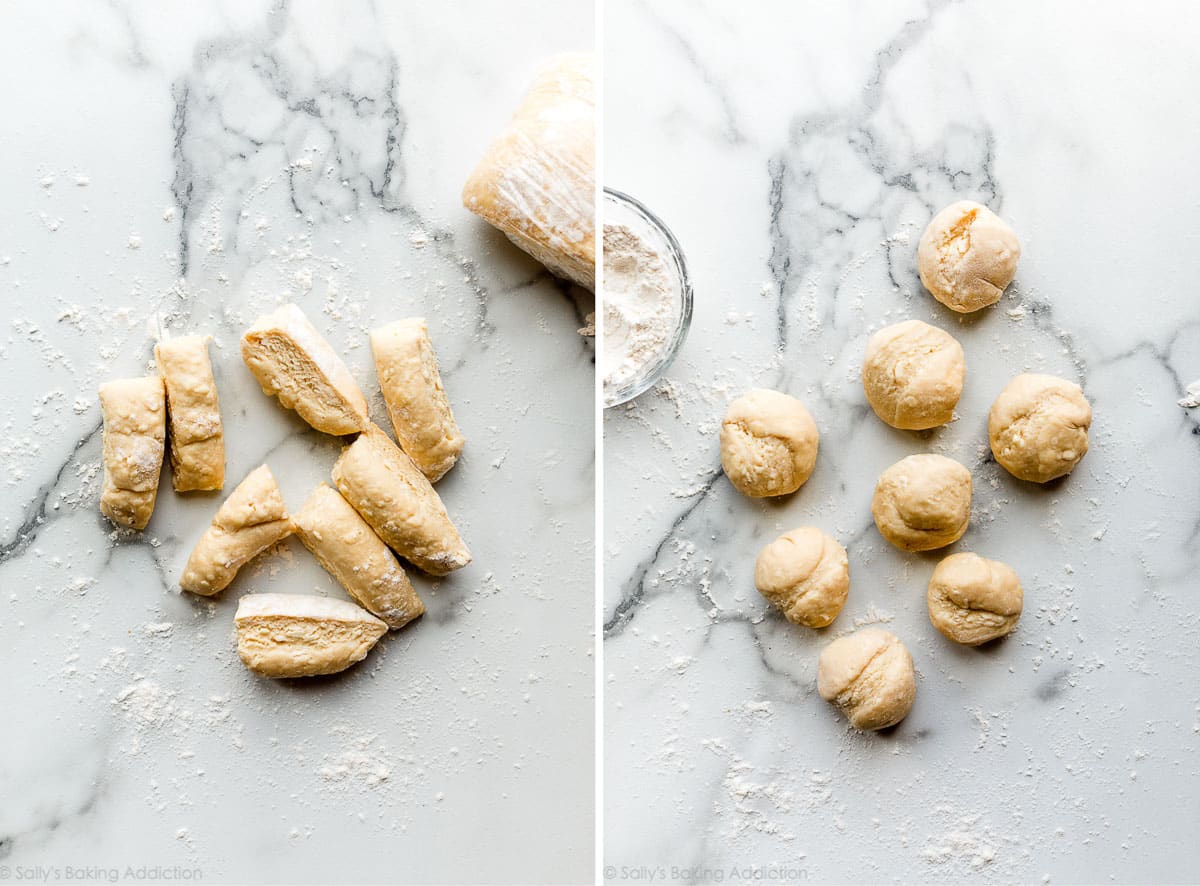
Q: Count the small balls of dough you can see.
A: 8